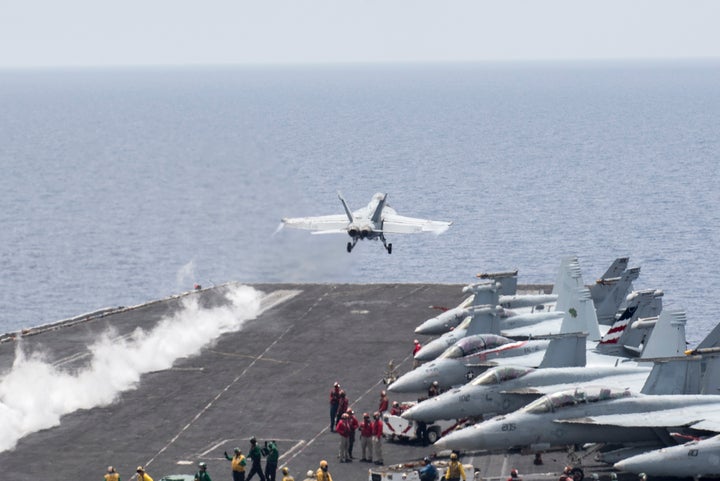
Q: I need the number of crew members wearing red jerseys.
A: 11